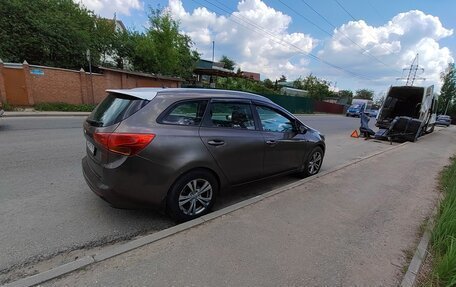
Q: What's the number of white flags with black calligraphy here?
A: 0